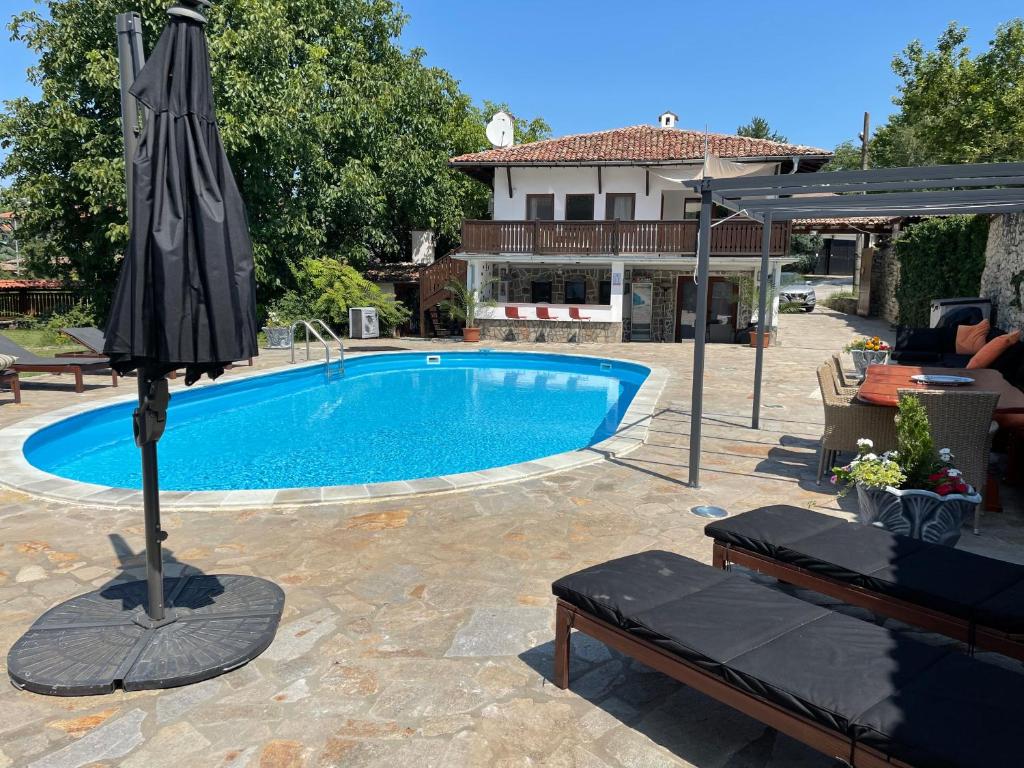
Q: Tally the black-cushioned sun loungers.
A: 2